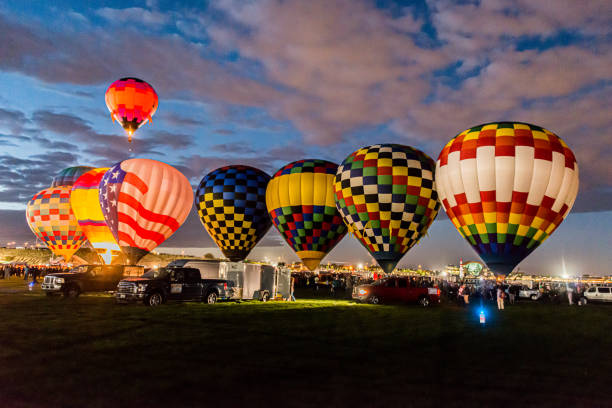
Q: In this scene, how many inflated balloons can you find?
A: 9